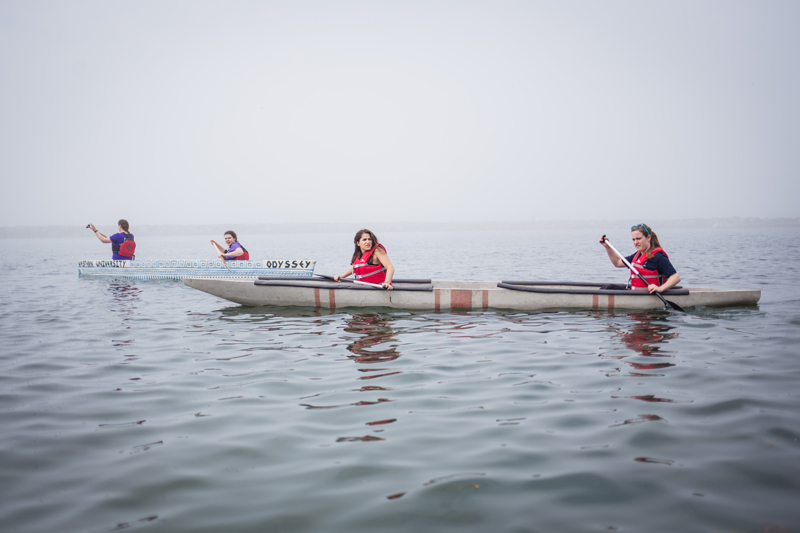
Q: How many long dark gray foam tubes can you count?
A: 4